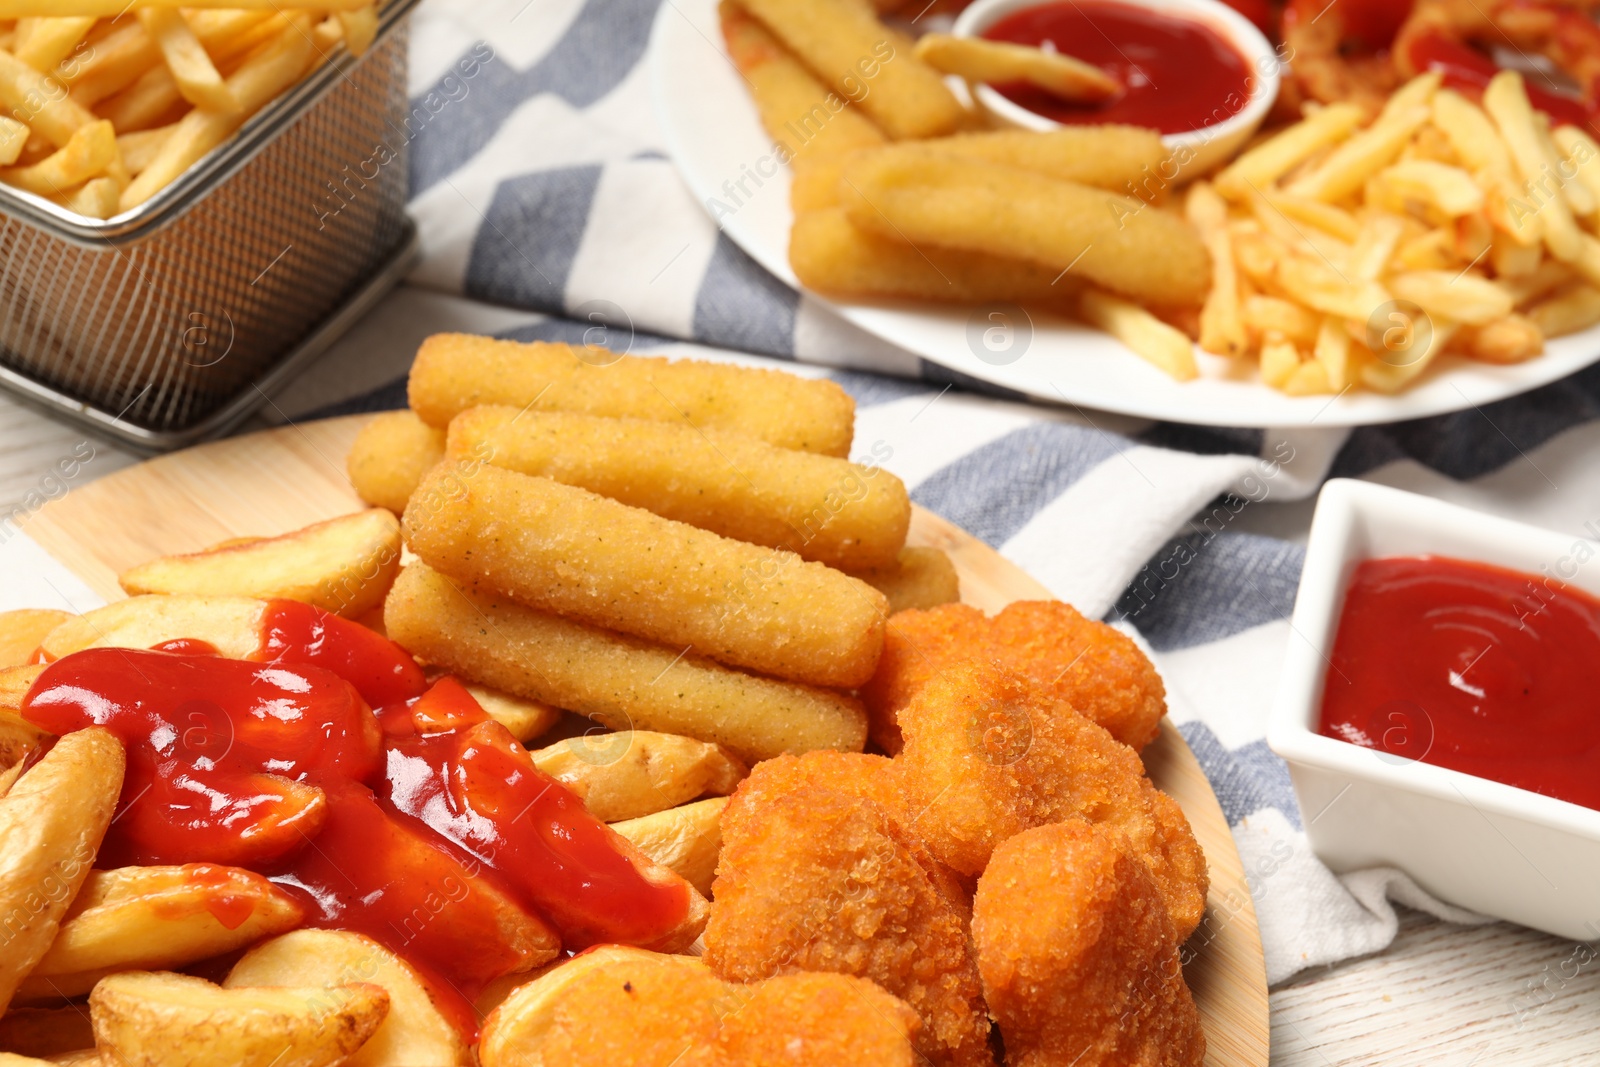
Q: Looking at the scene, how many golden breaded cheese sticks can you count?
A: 11